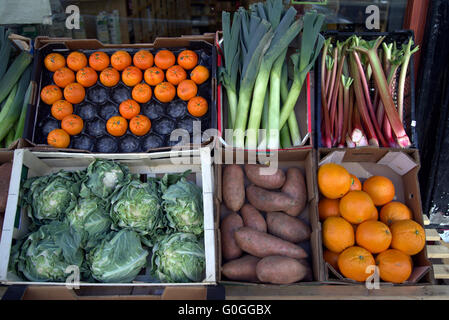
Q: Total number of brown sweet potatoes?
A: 10